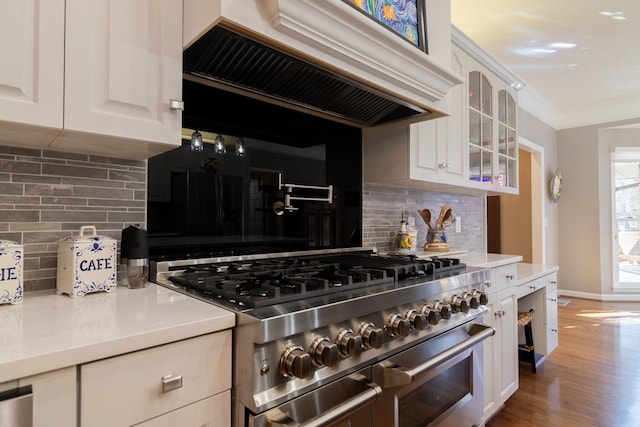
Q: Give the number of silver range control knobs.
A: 11